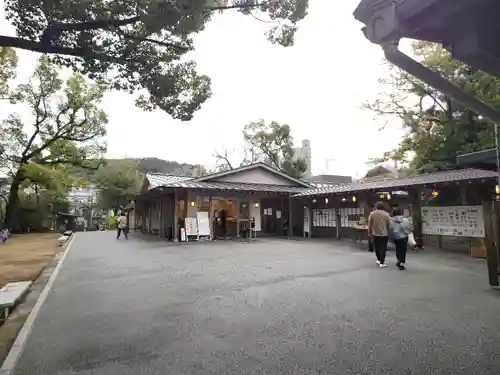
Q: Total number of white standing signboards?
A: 2